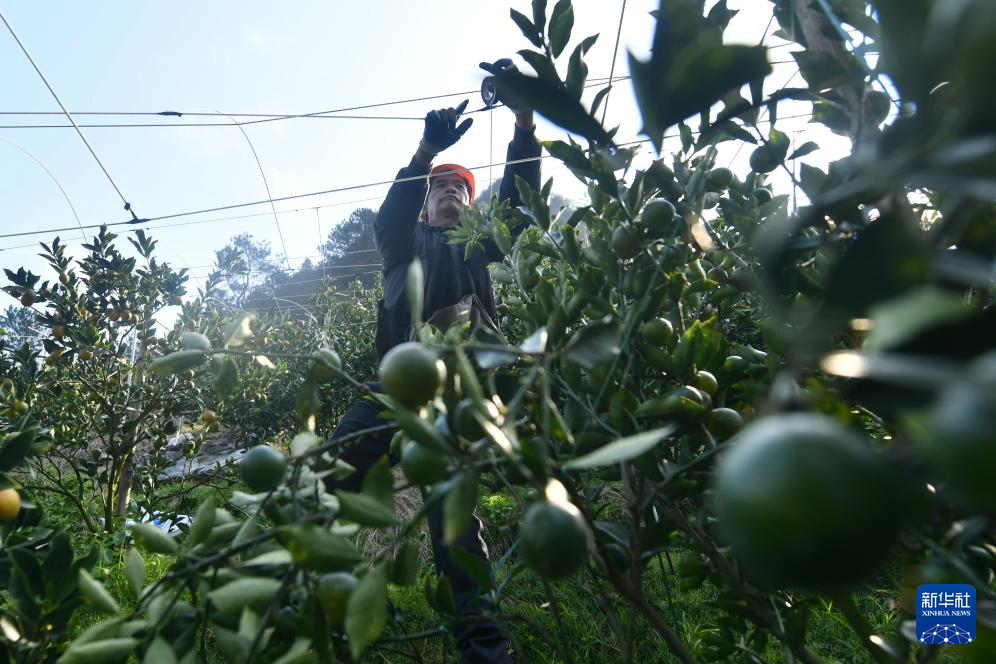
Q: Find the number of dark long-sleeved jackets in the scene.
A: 1